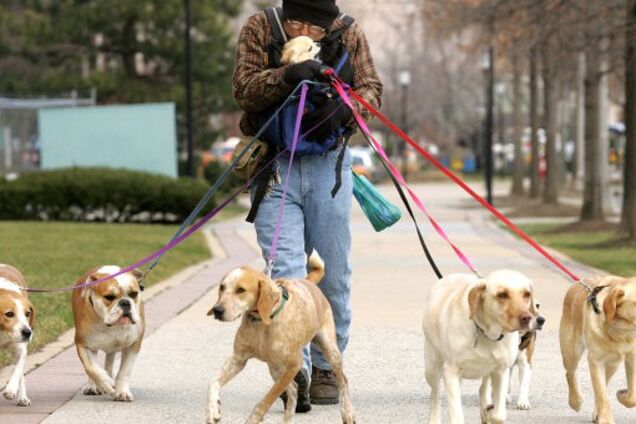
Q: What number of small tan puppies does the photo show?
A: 1